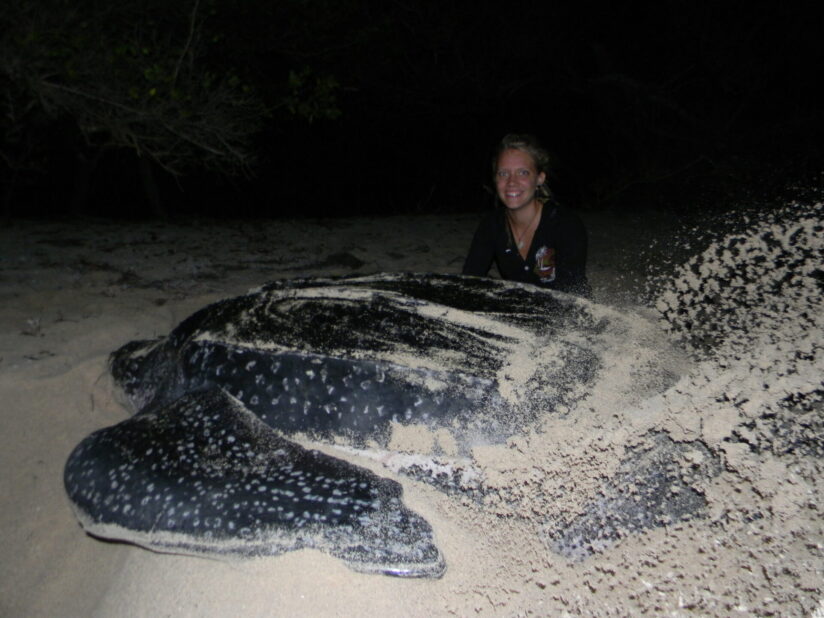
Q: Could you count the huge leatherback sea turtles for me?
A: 1